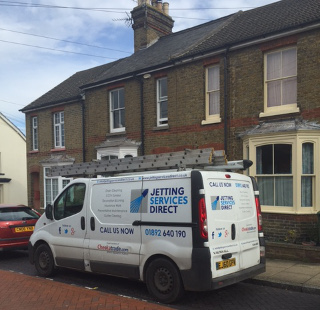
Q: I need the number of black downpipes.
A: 3